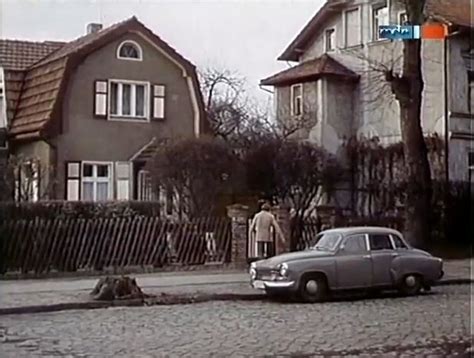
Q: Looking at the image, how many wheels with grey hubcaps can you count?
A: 2